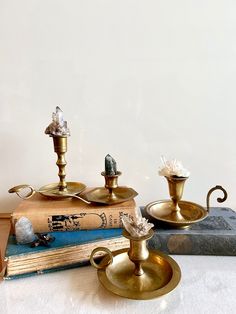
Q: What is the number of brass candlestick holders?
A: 4